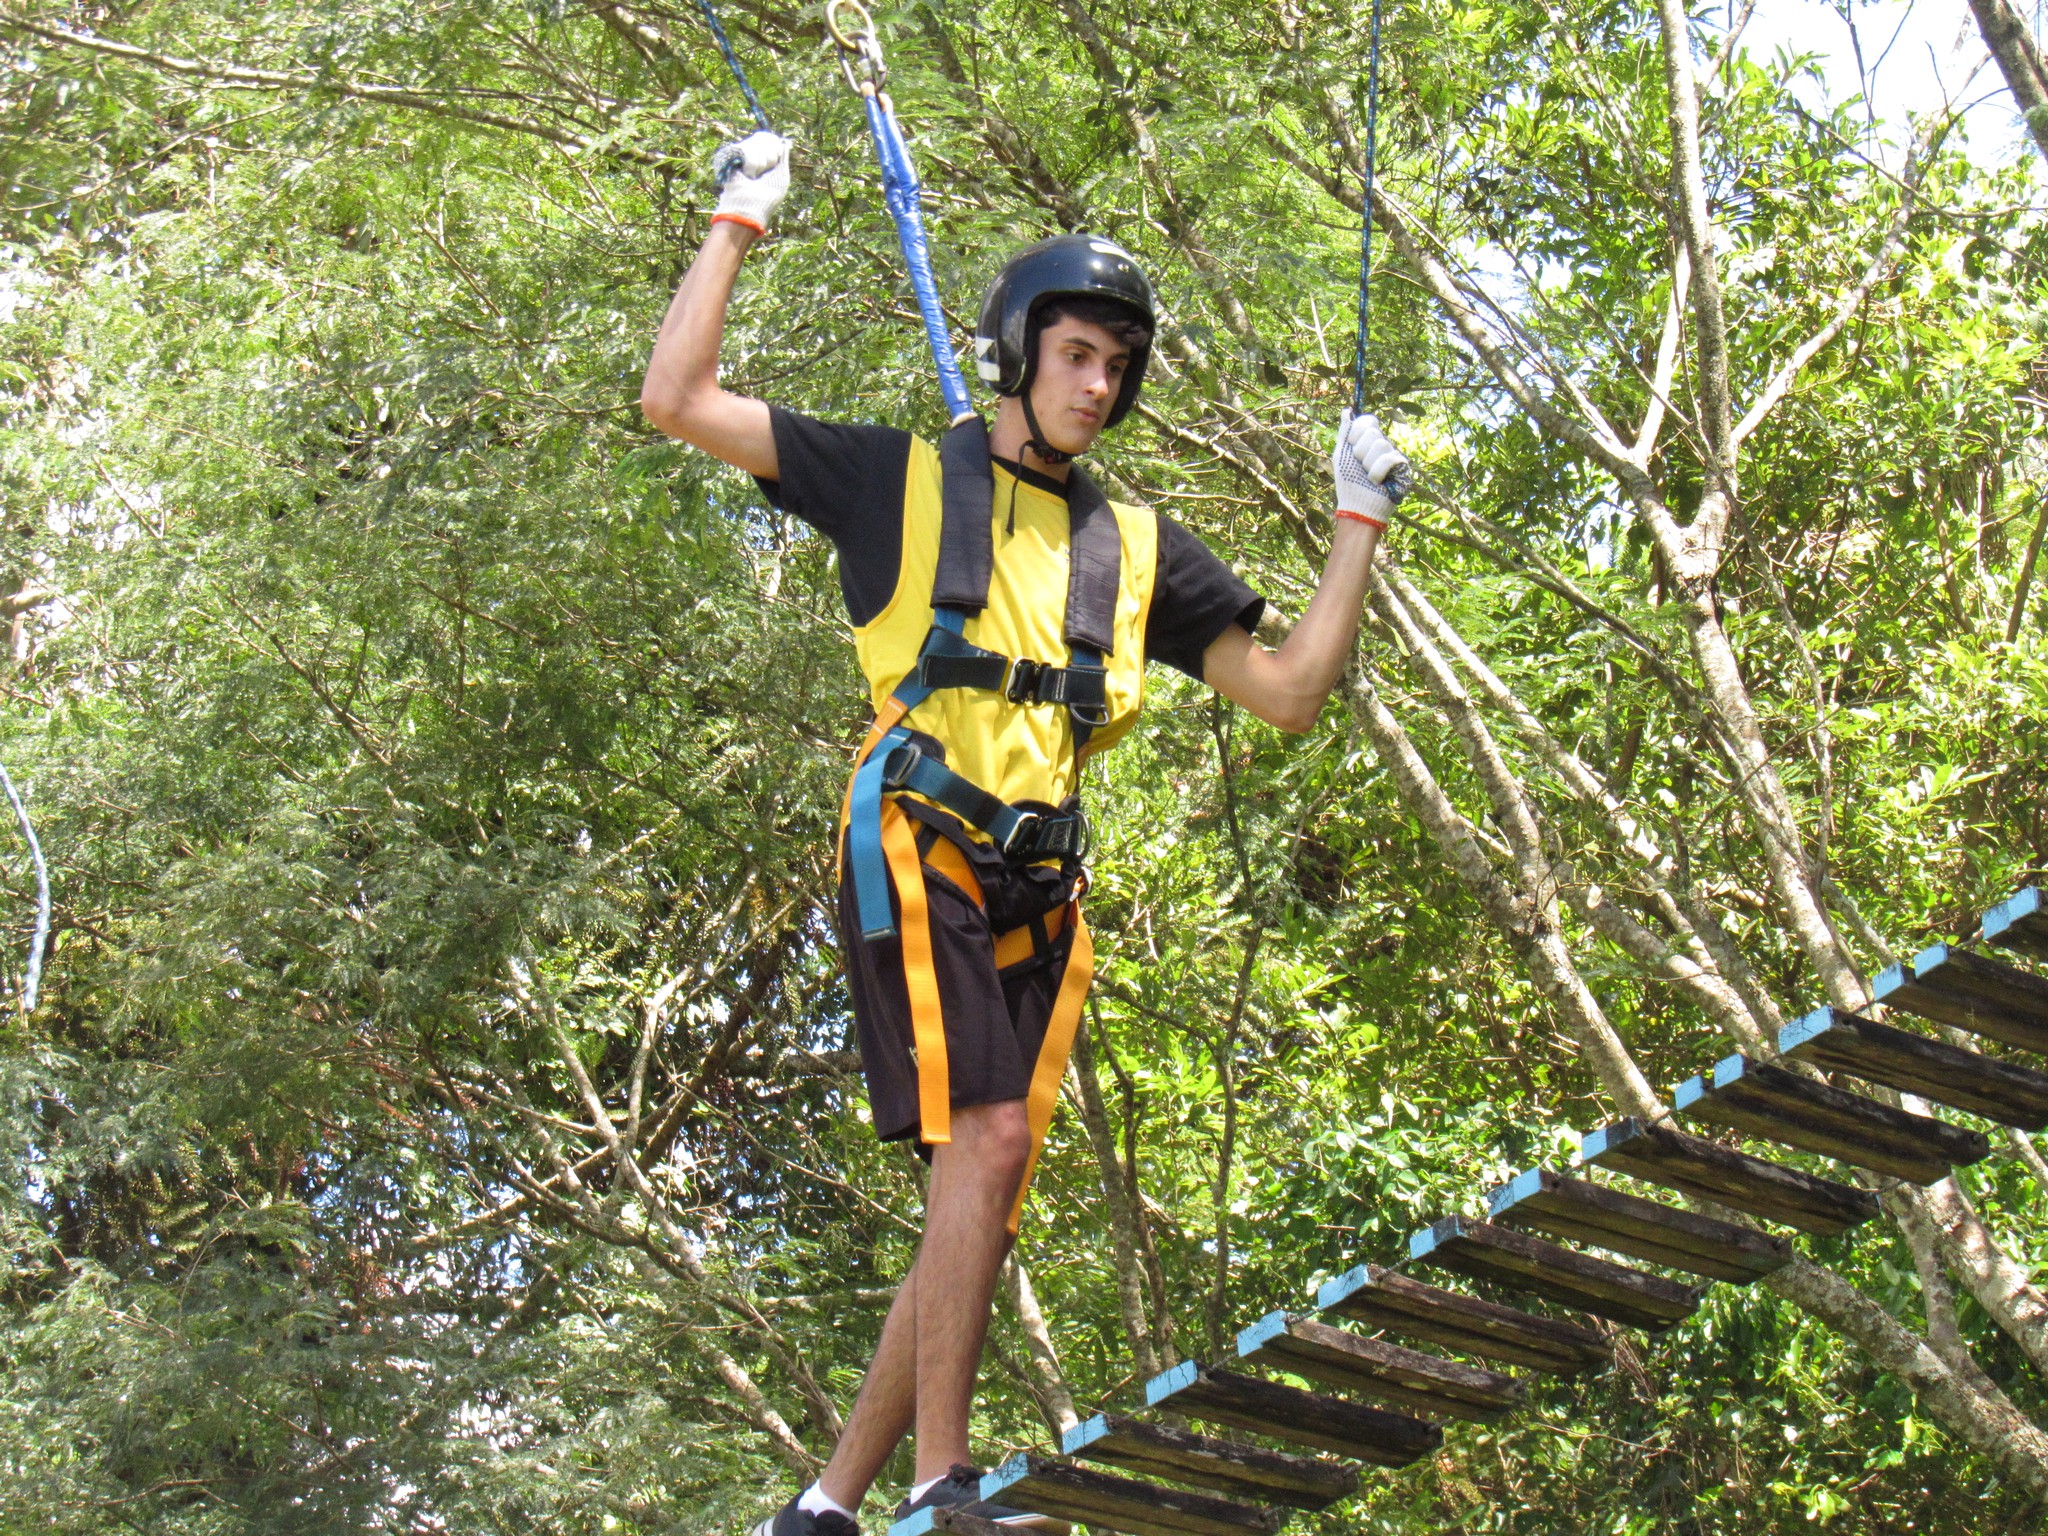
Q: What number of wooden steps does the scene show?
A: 13